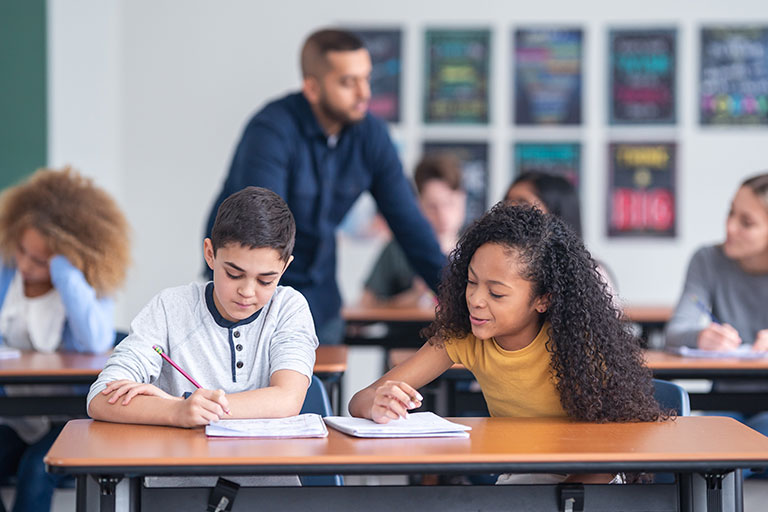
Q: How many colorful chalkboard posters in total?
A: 8